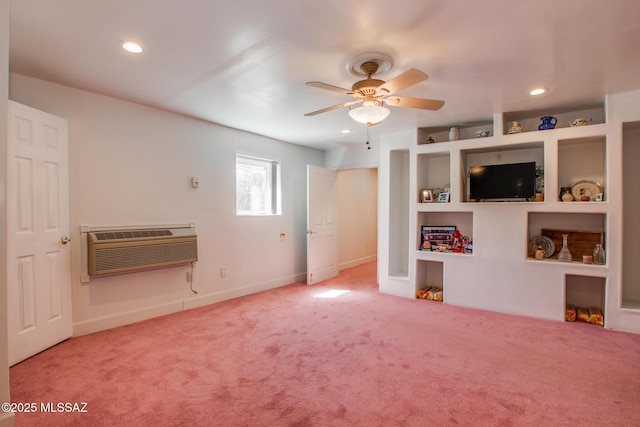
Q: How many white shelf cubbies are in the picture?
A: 11